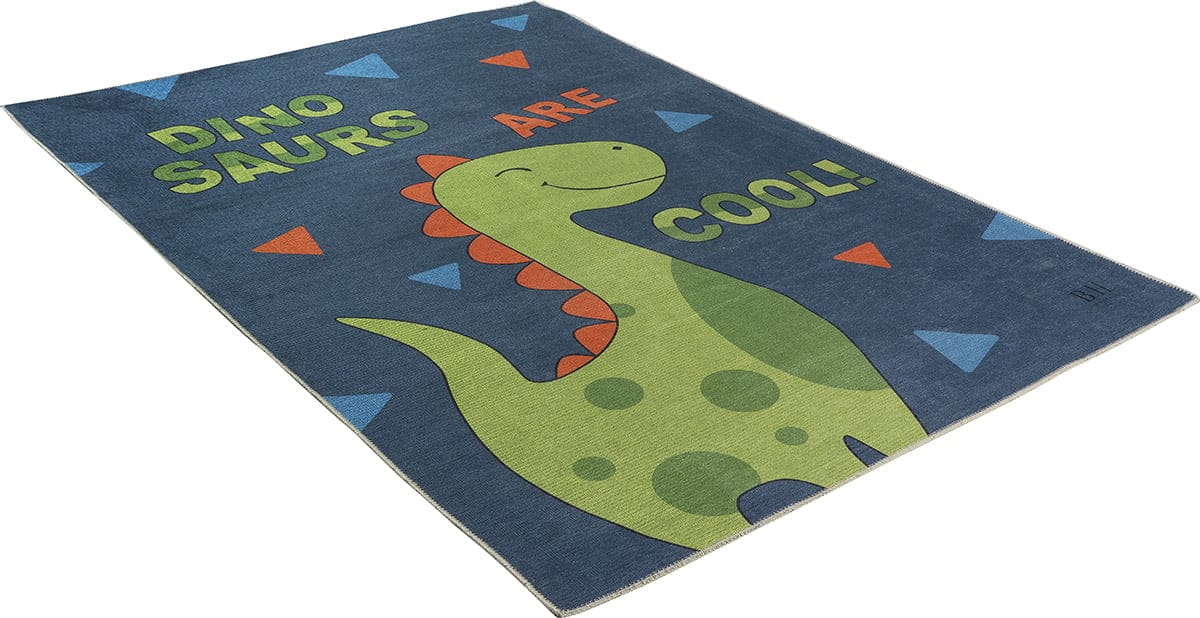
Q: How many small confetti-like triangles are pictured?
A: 12